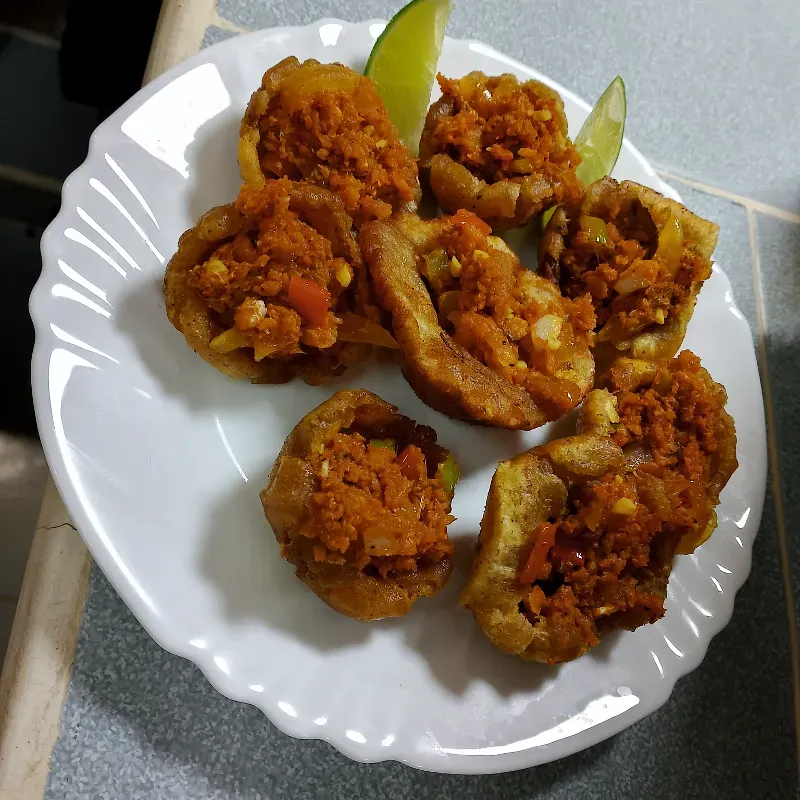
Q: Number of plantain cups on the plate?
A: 8